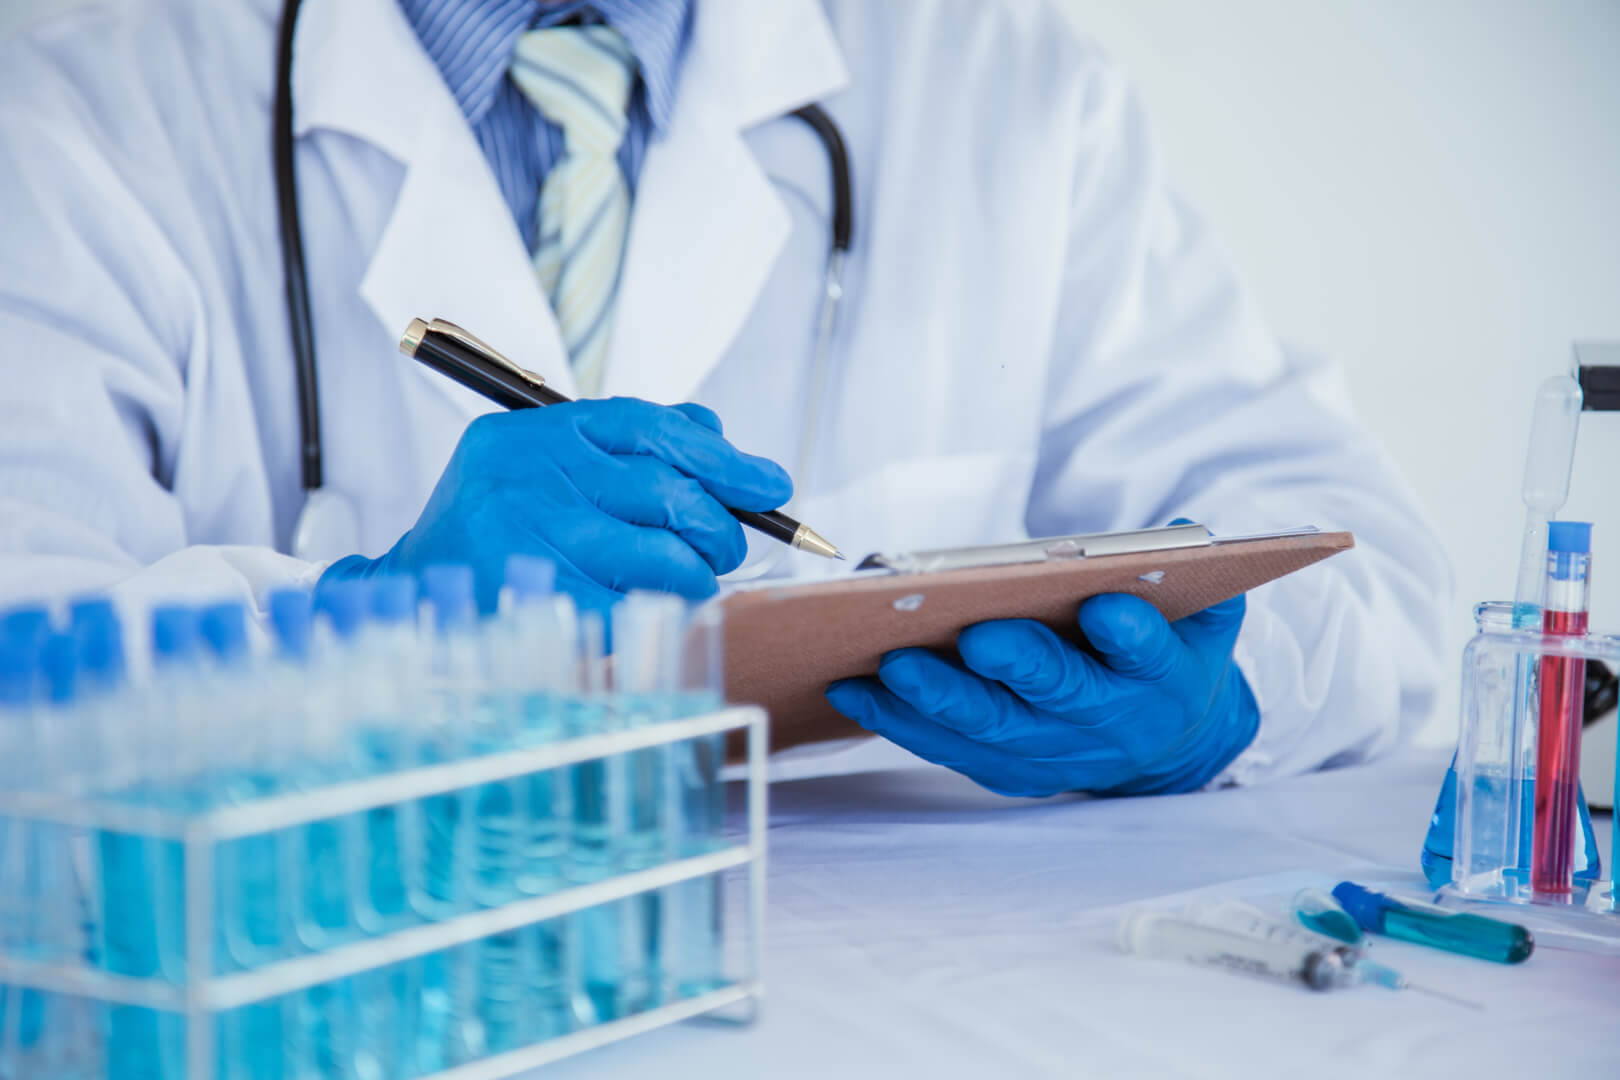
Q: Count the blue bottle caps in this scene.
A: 12